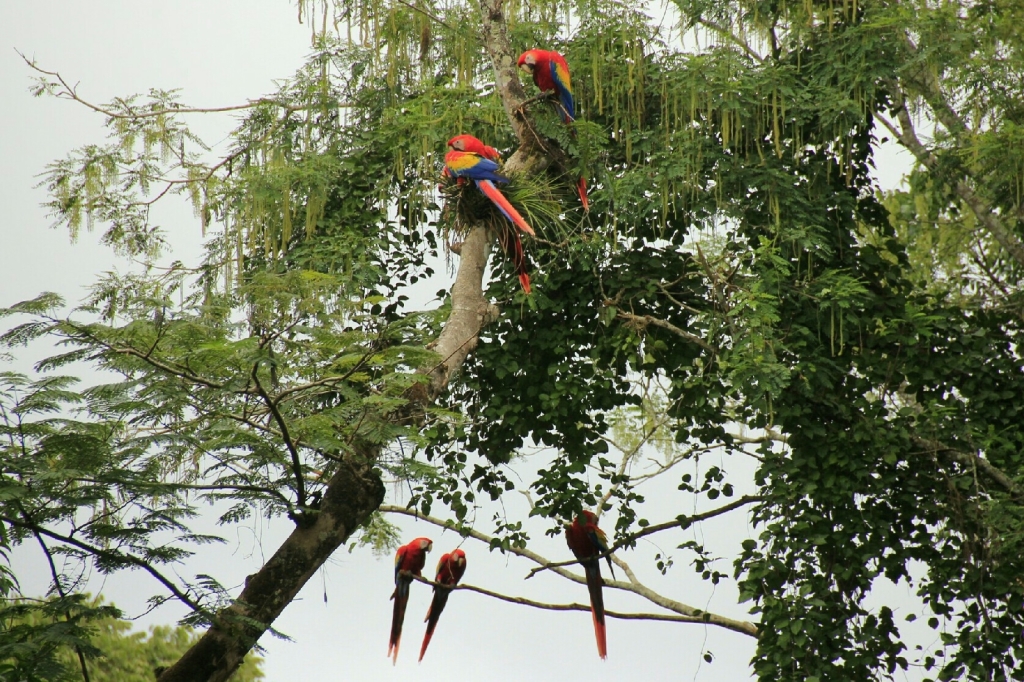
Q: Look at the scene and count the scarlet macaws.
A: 6